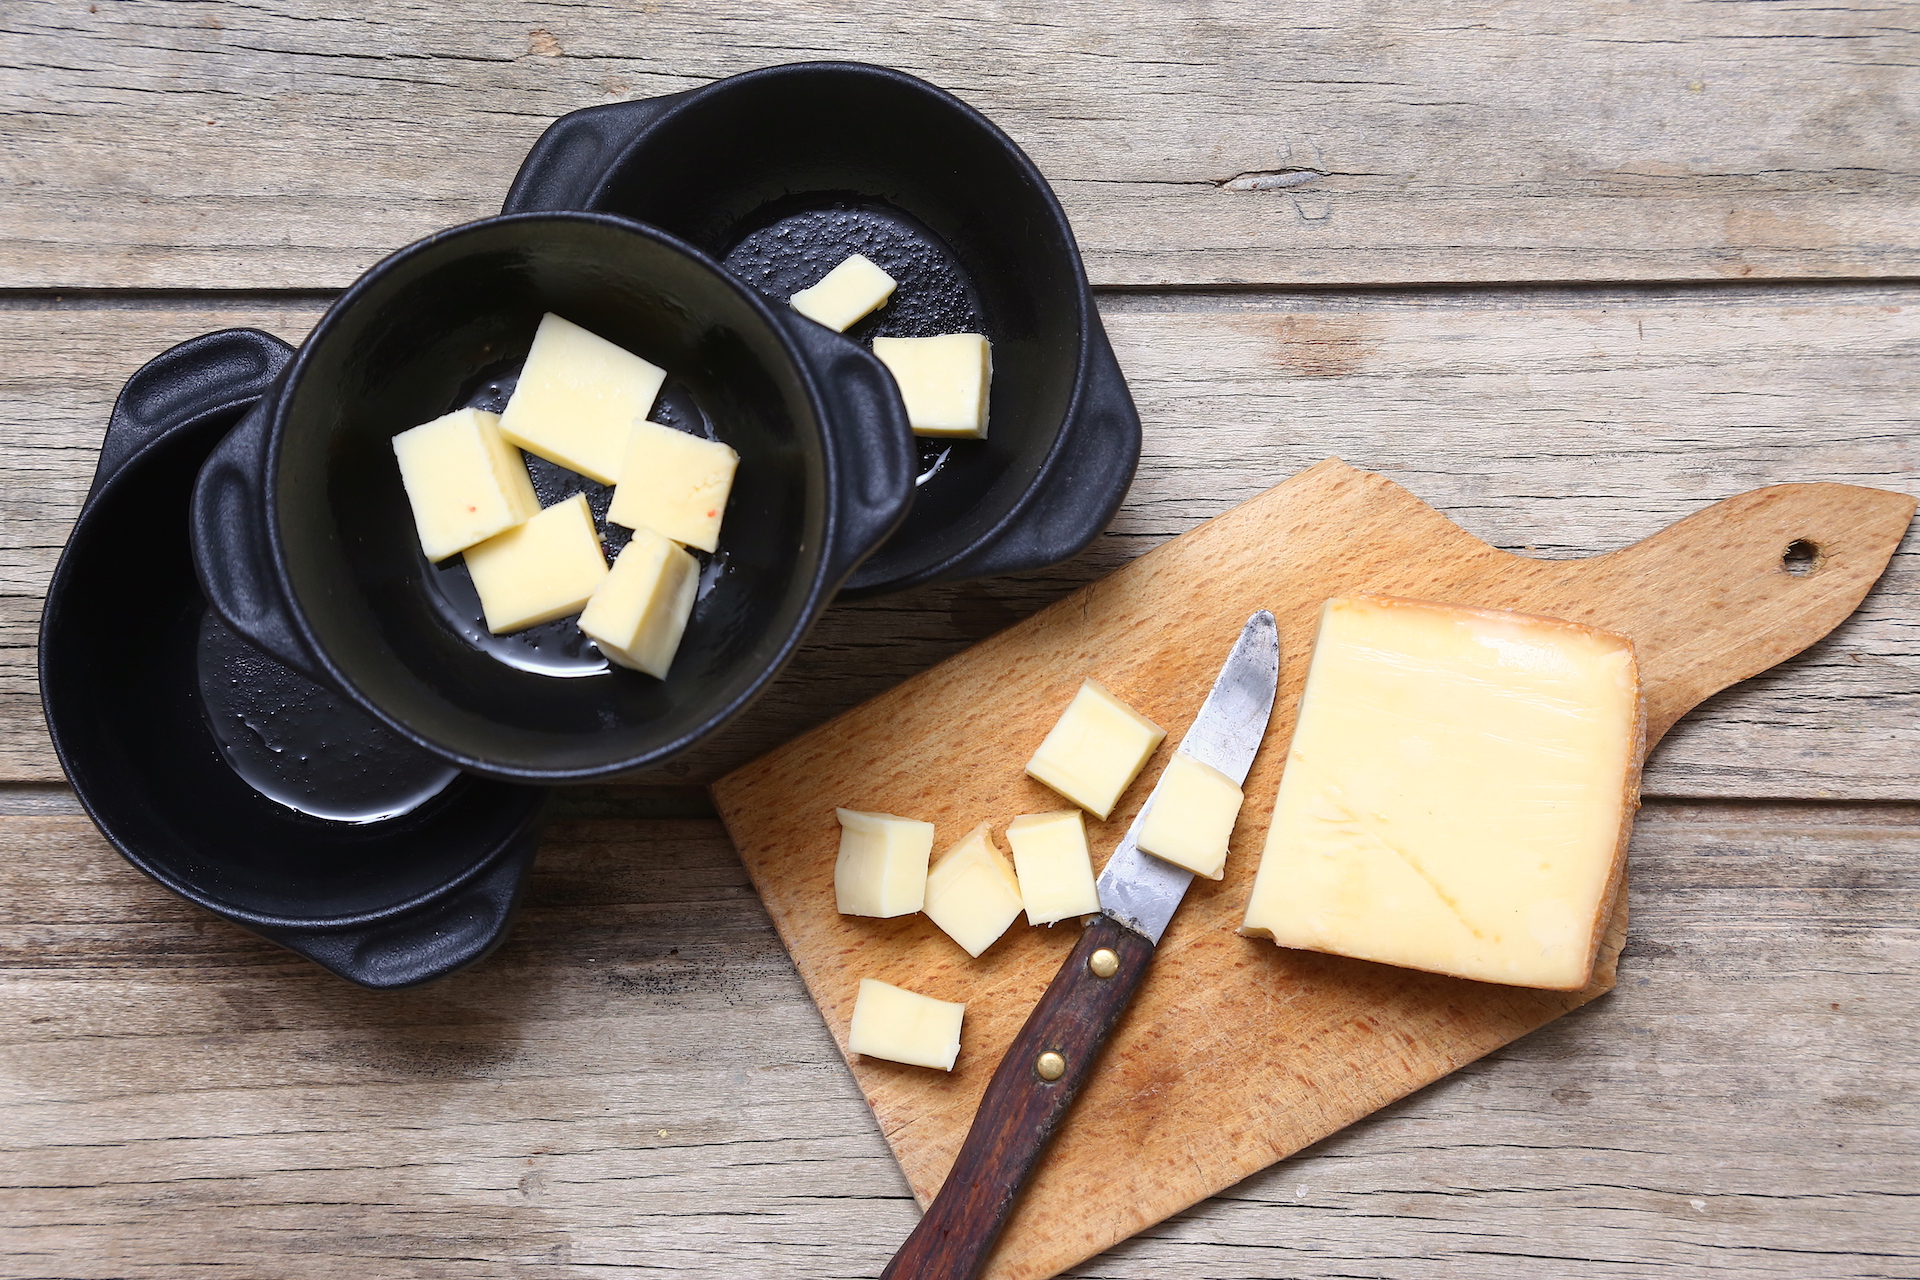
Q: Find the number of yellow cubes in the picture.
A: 13